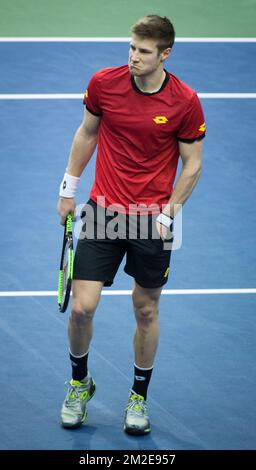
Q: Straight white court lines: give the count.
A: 3